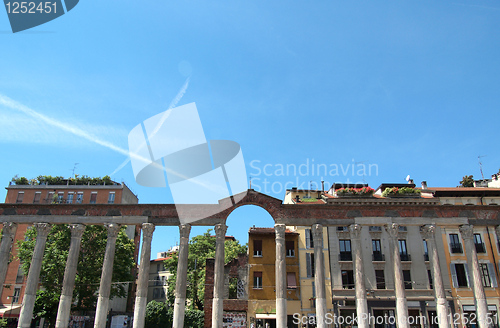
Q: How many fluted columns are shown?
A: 13